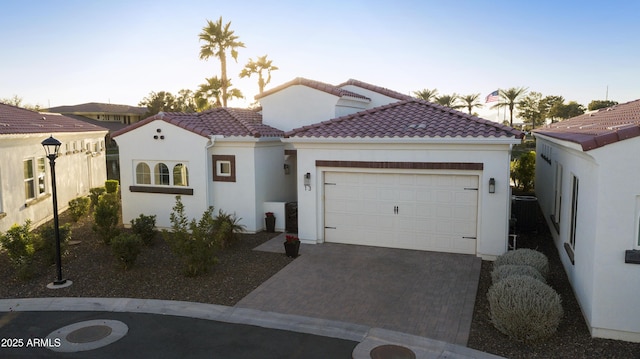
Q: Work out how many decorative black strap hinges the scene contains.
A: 4